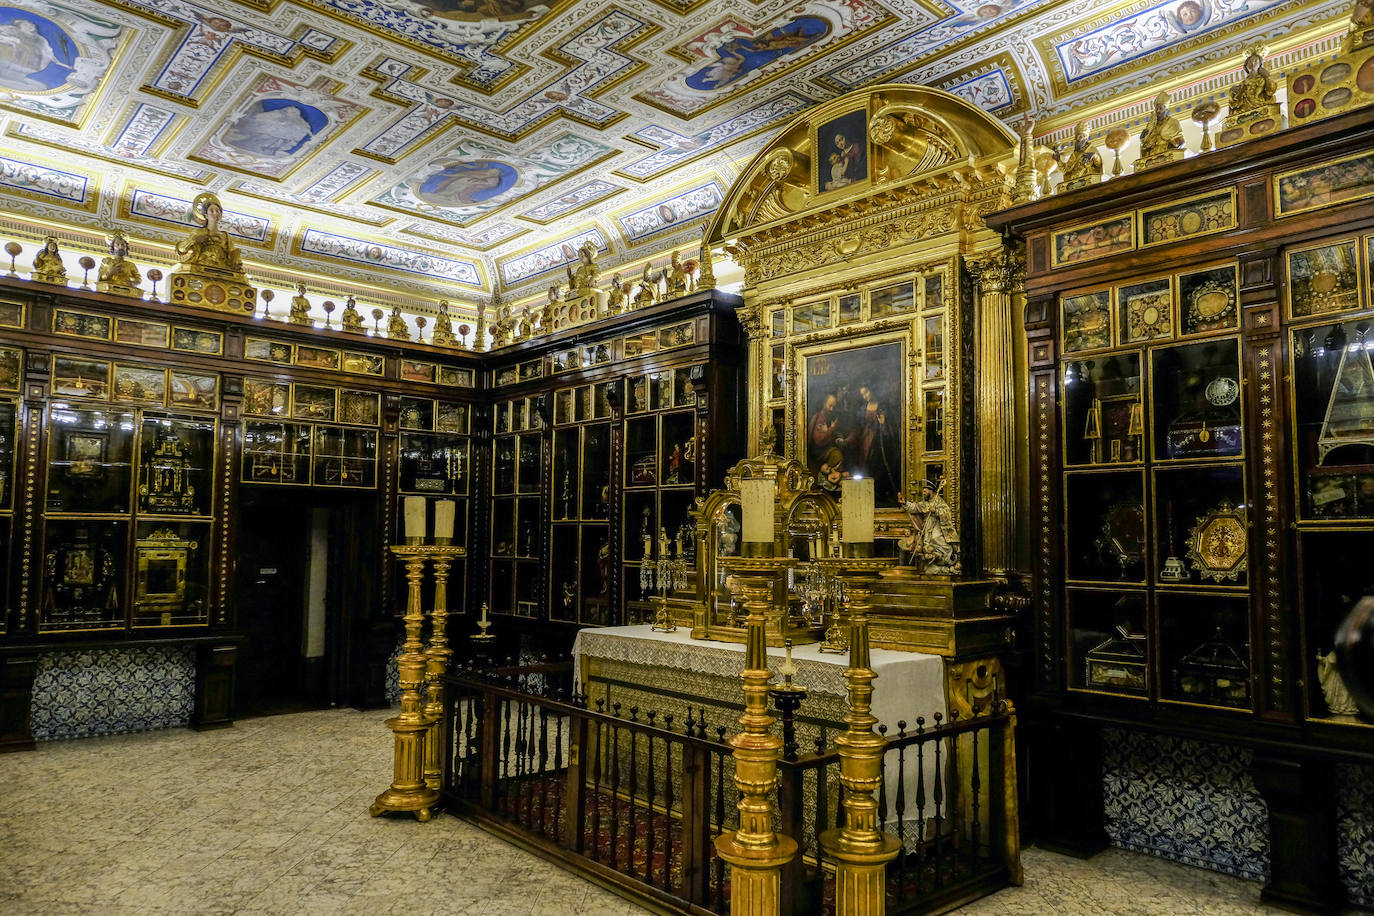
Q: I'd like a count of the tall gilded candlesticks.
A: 4